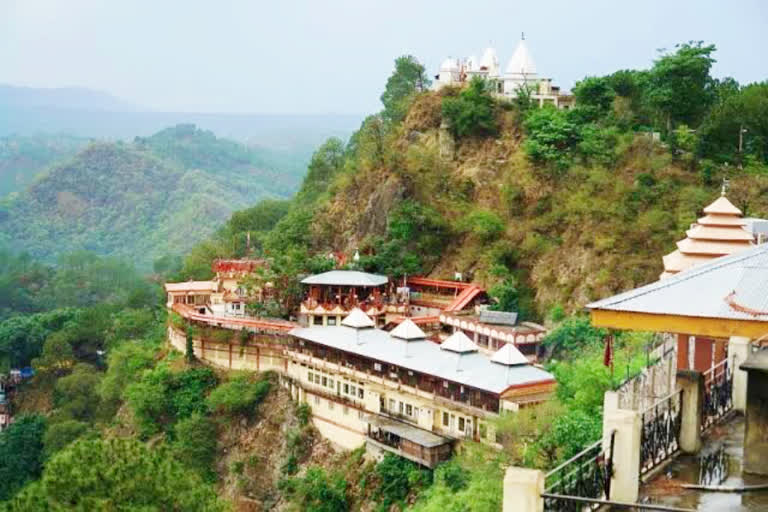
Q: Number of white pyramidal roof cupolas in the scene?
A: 4